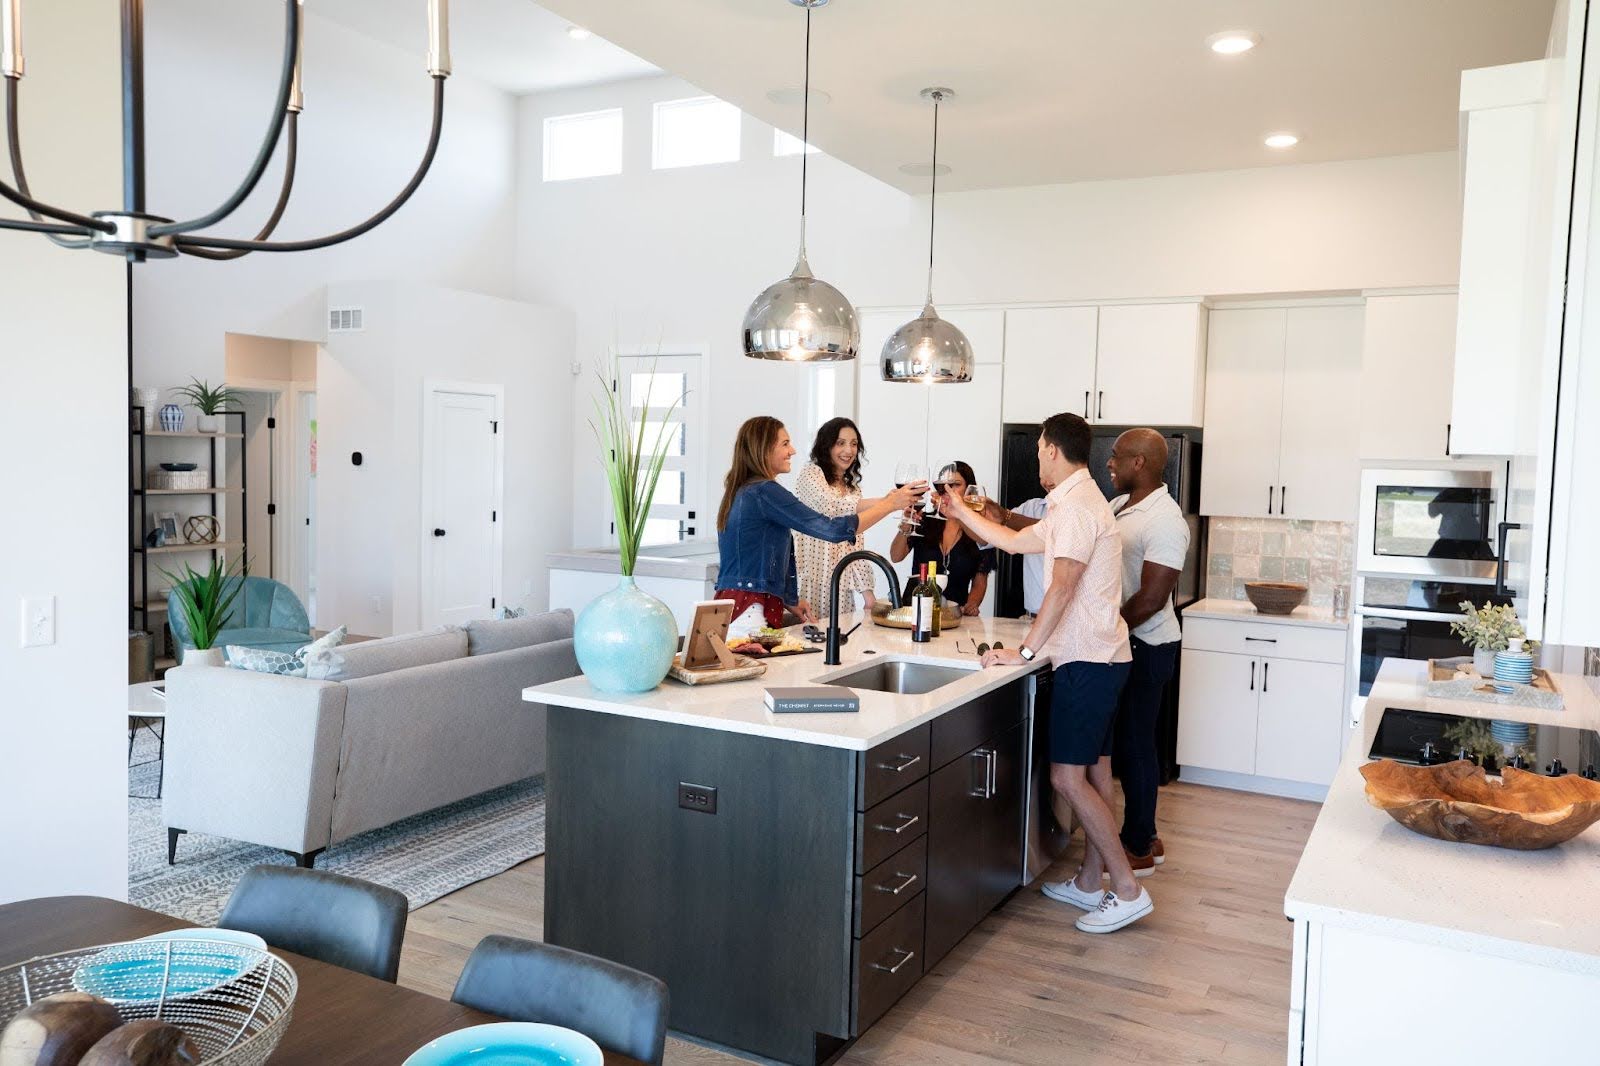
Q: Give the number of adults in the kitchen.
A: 6